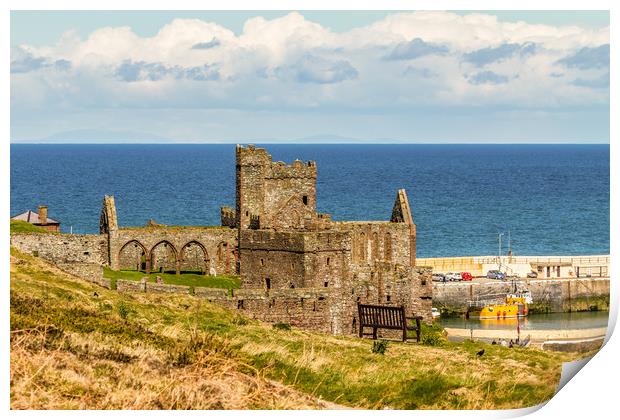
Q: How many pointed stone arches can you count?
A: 3